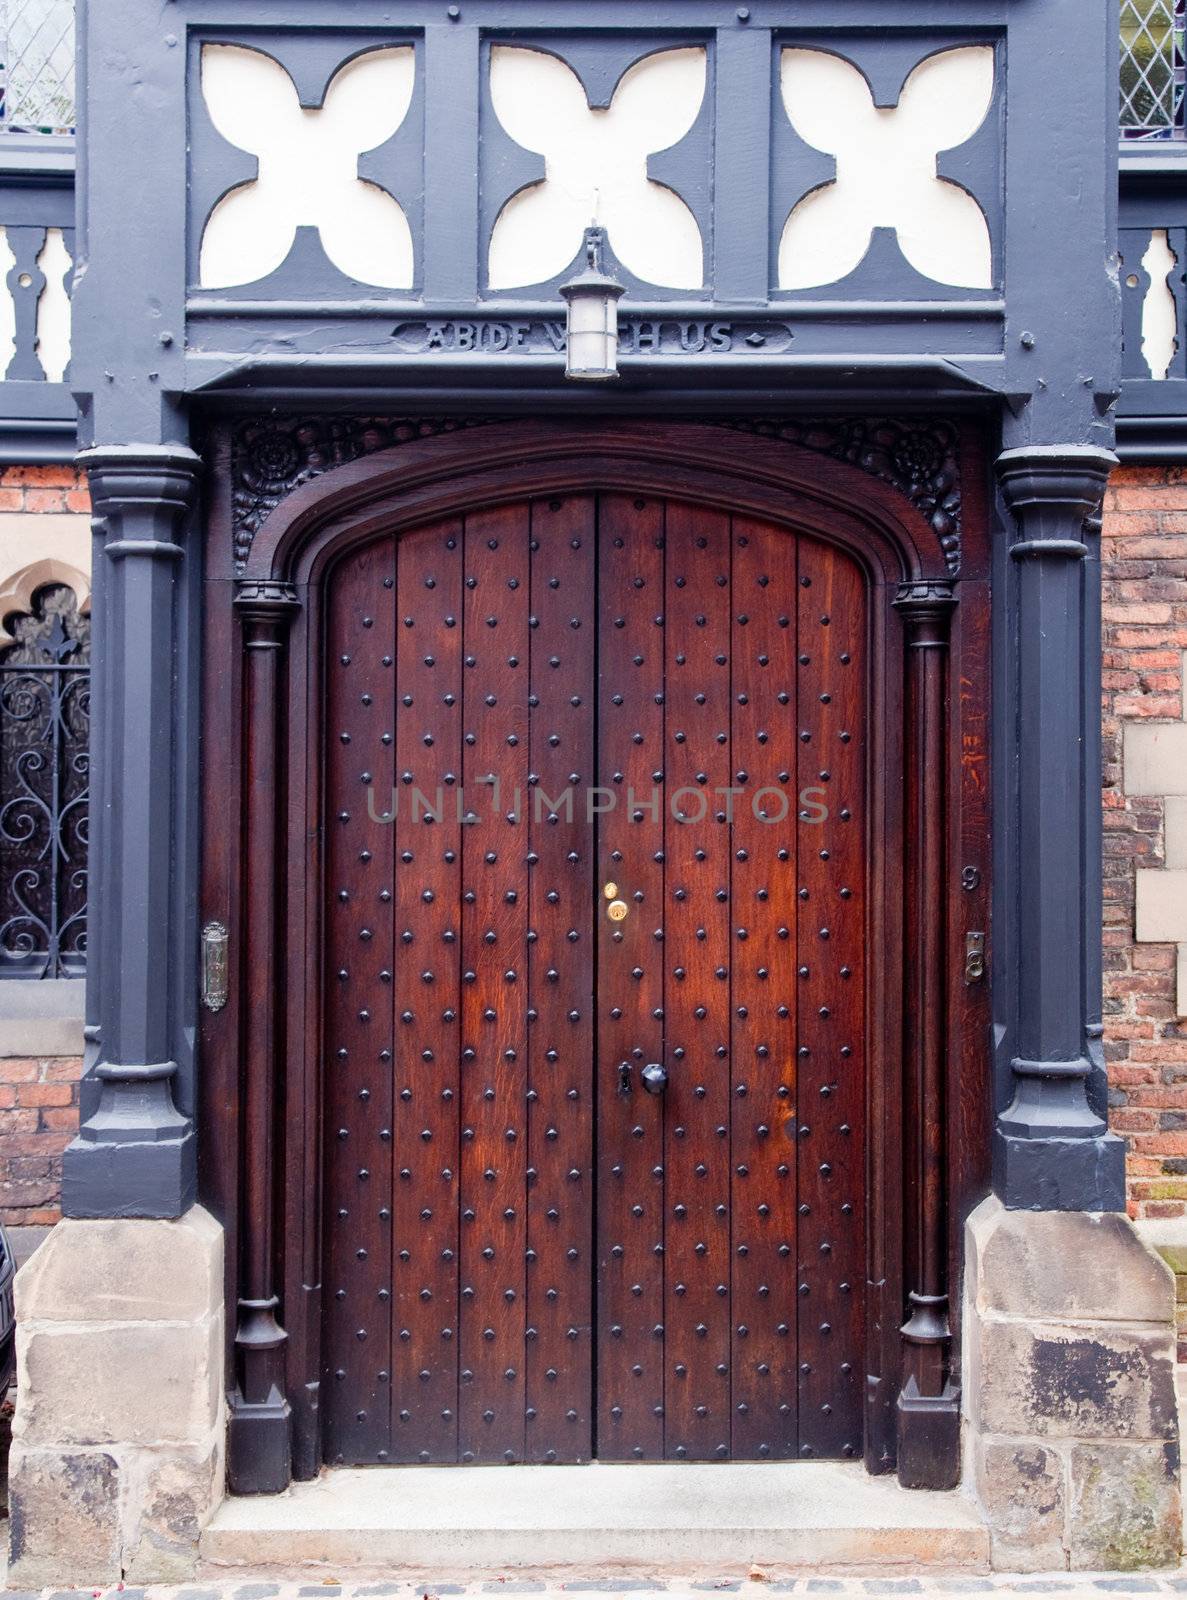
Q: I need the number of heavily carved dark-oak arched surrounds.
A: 1